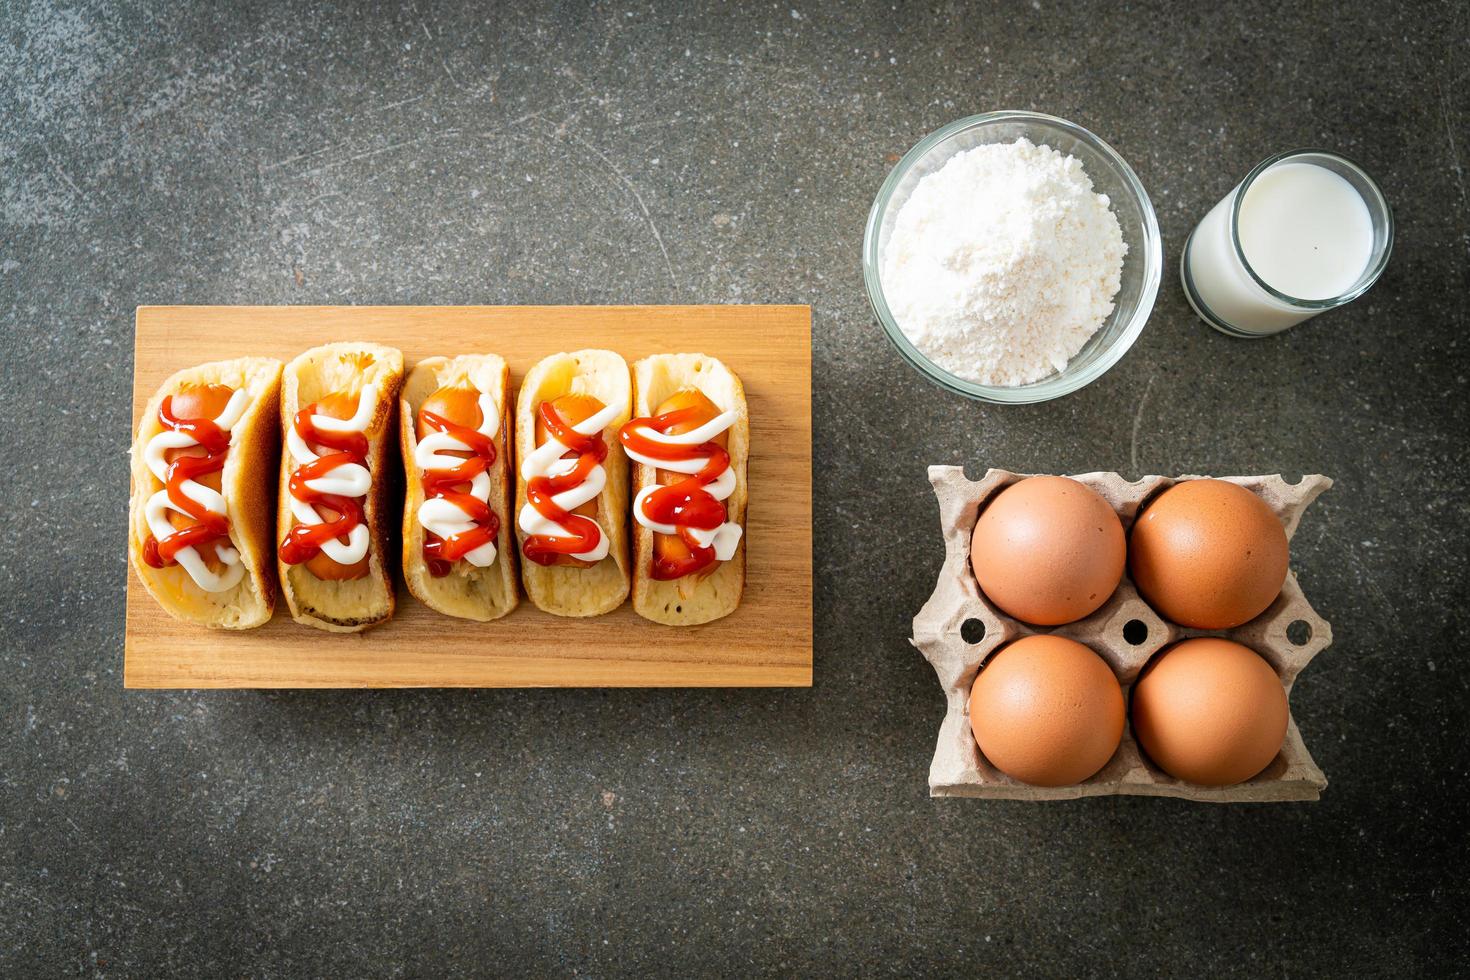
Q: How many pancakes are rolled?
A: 5